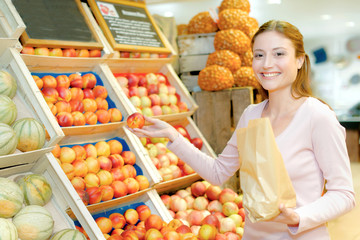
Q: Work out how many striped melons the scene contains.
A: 9